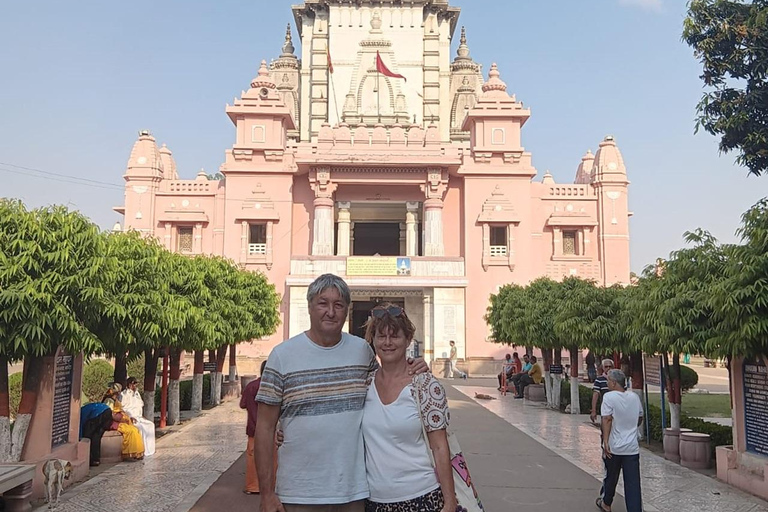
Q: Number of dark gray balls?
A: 0